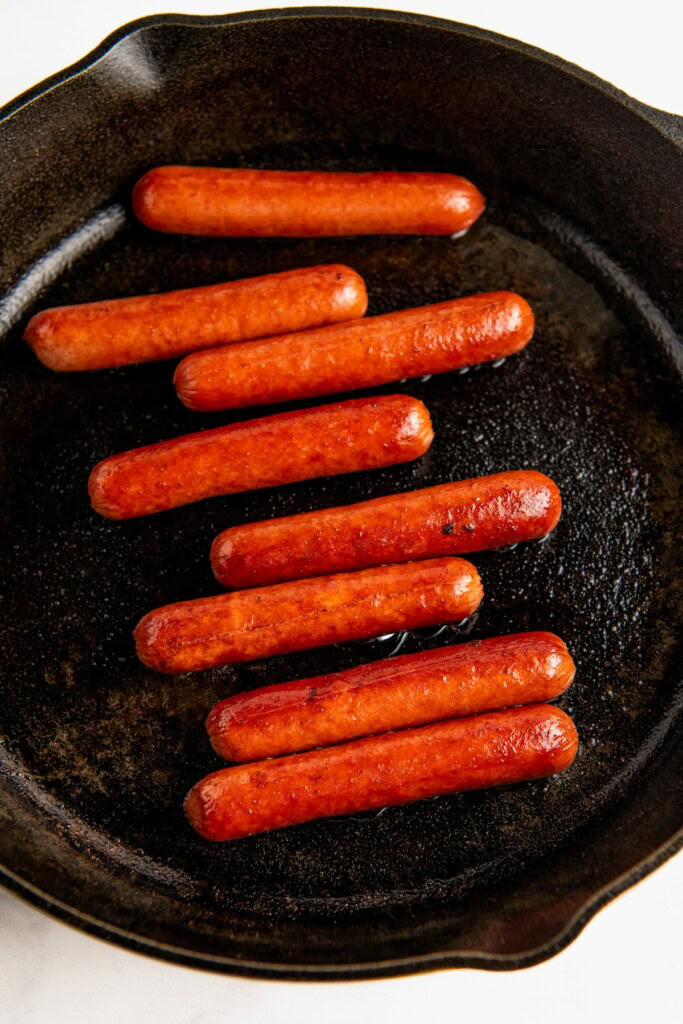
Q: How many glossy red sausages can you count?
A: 8